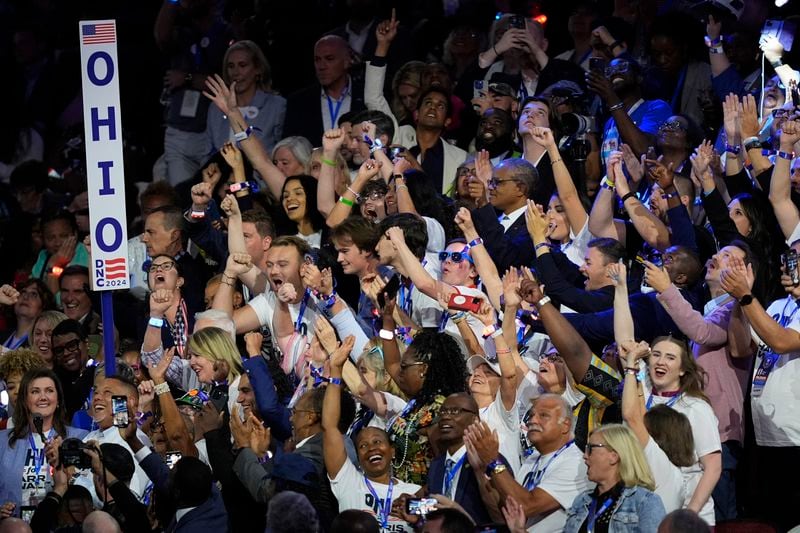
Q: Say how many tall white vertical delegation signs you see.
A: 1